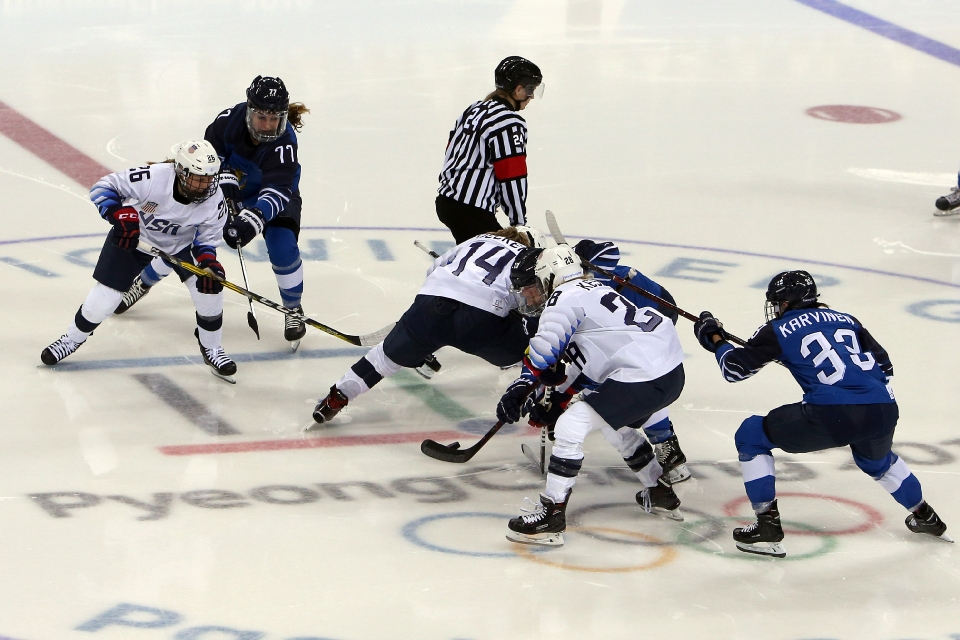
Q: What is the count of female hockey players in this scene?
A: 6